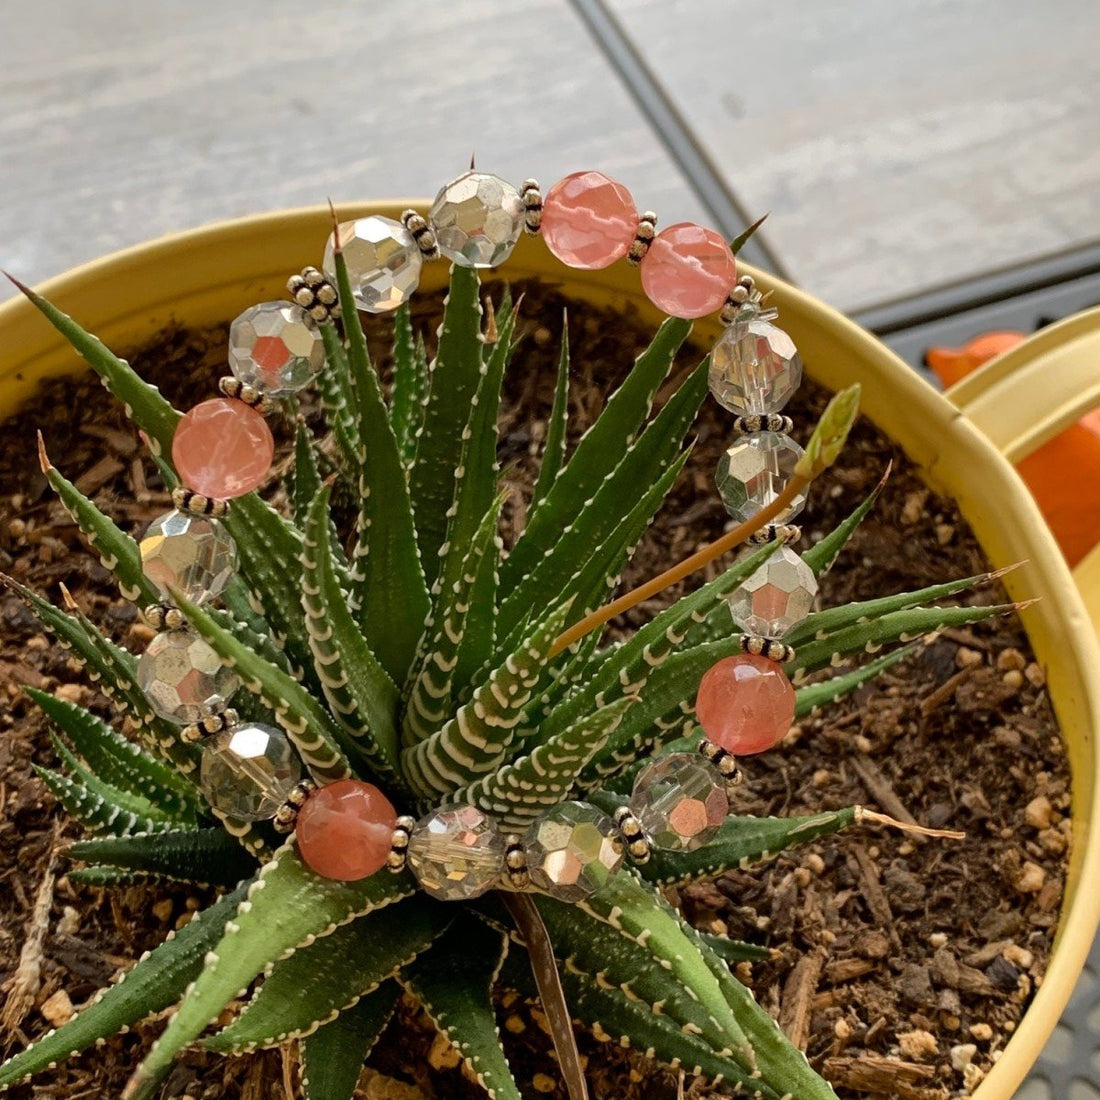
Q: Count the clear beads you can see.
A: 12